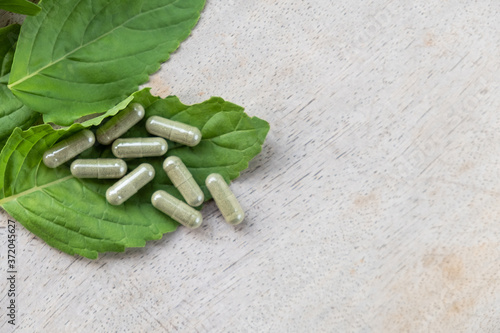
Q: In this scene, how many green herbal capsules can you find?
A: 9